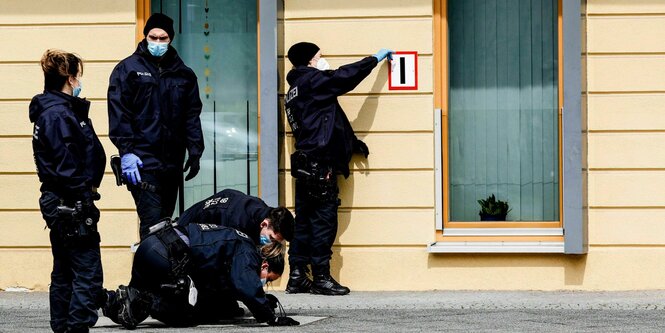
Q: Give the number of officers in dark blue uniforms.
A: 5